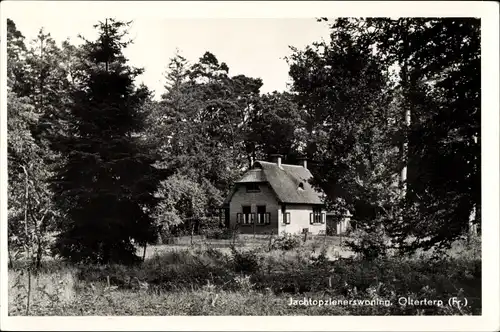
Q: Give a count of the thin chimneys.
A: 2